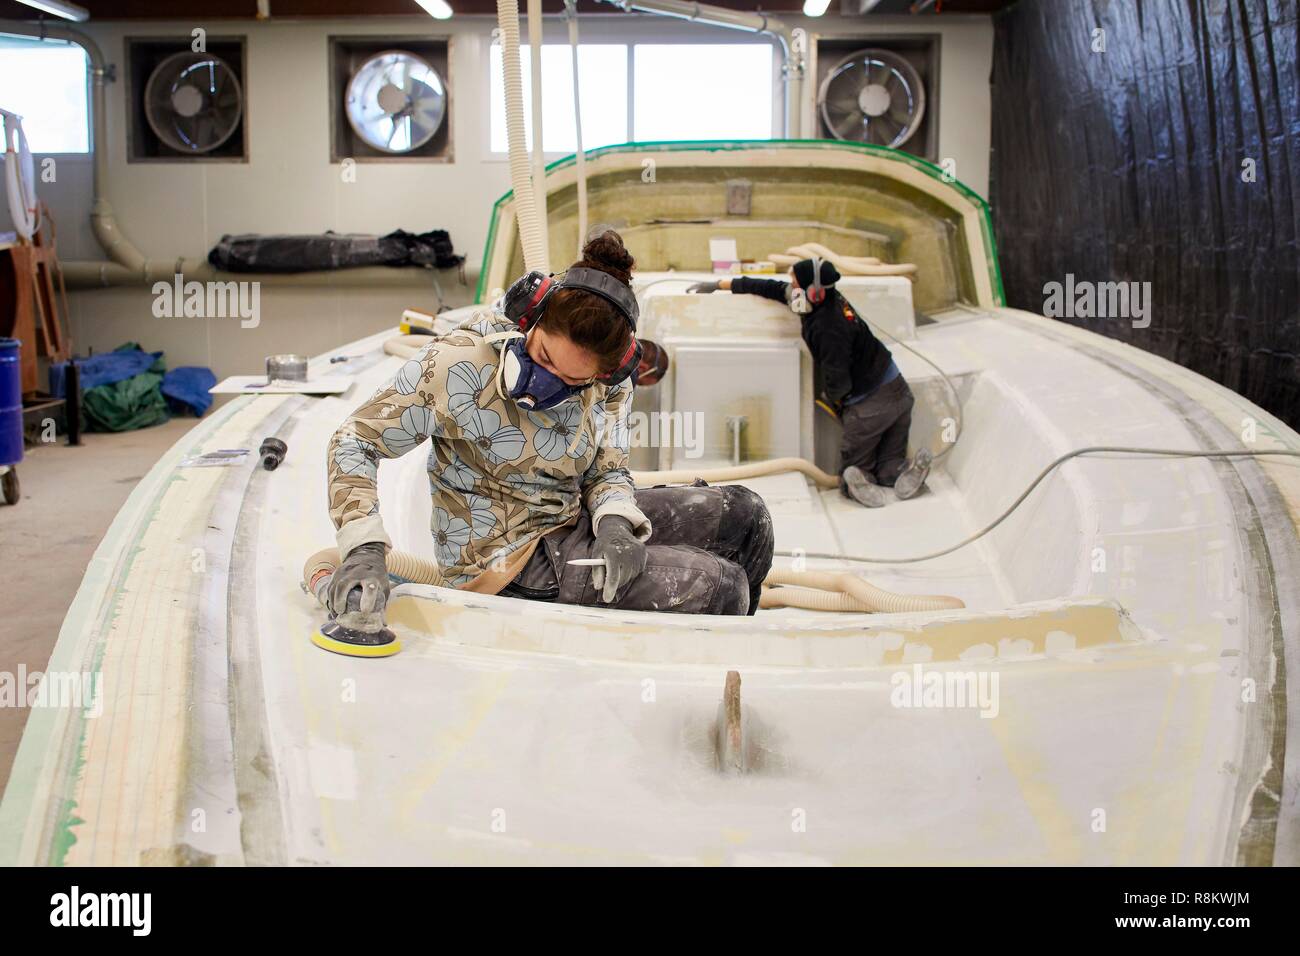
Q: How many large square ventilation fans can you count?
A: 3